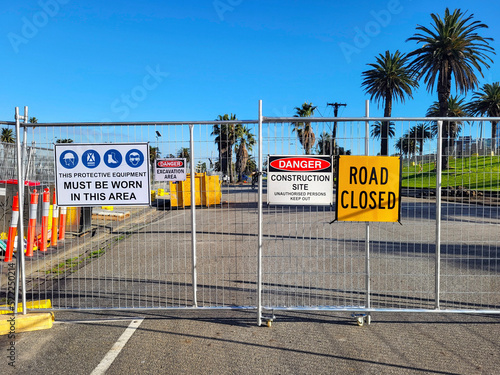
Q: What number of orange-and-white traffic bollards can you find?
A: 5